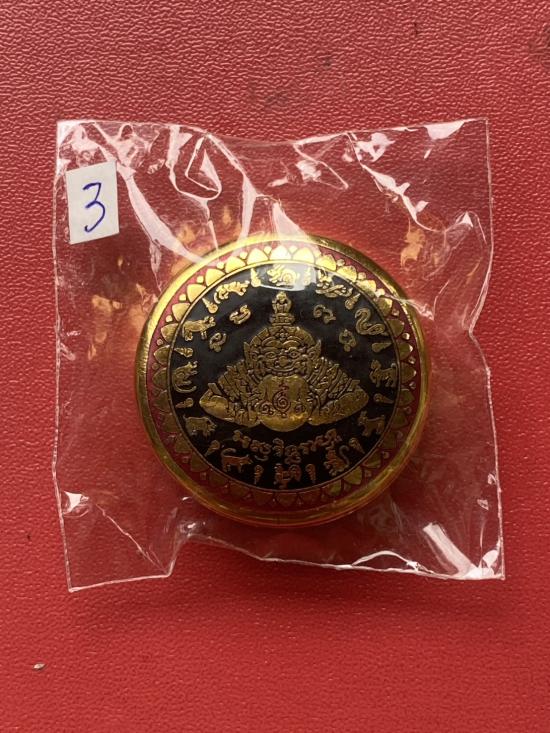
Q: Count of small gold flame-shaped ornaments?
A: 12